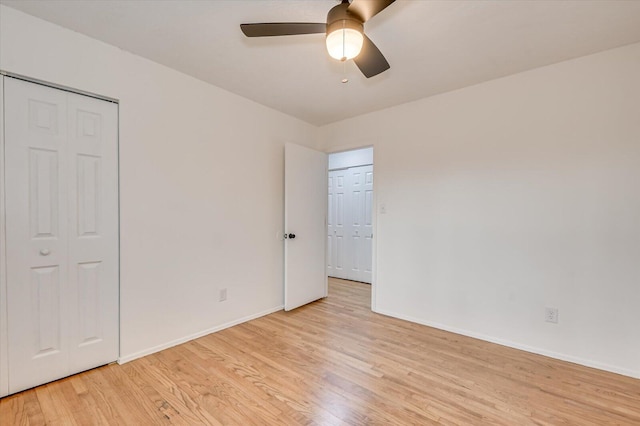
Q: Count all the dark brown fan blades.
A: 3